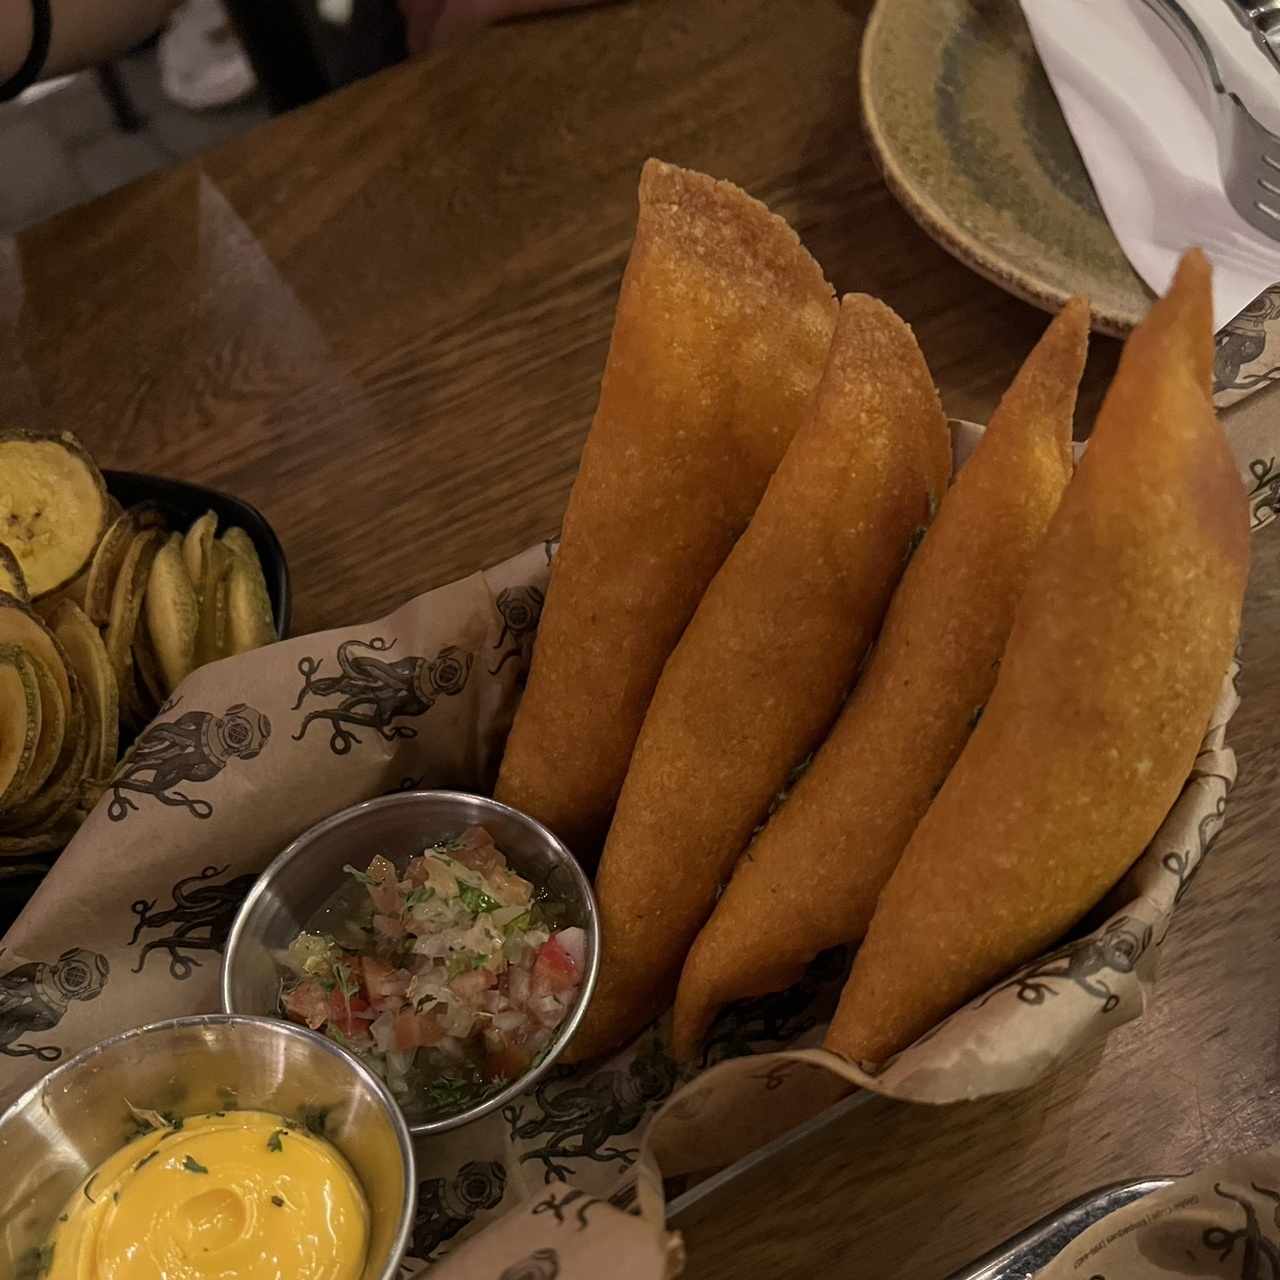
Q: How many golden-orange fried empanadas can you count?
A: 4